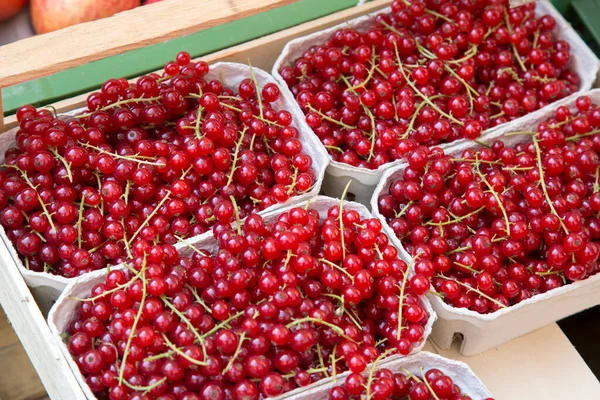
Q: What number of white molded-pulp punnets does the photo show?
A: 5